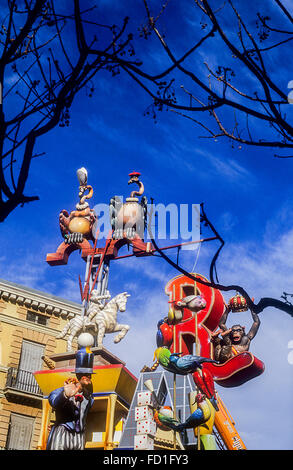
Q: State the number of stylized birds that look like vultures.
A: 2